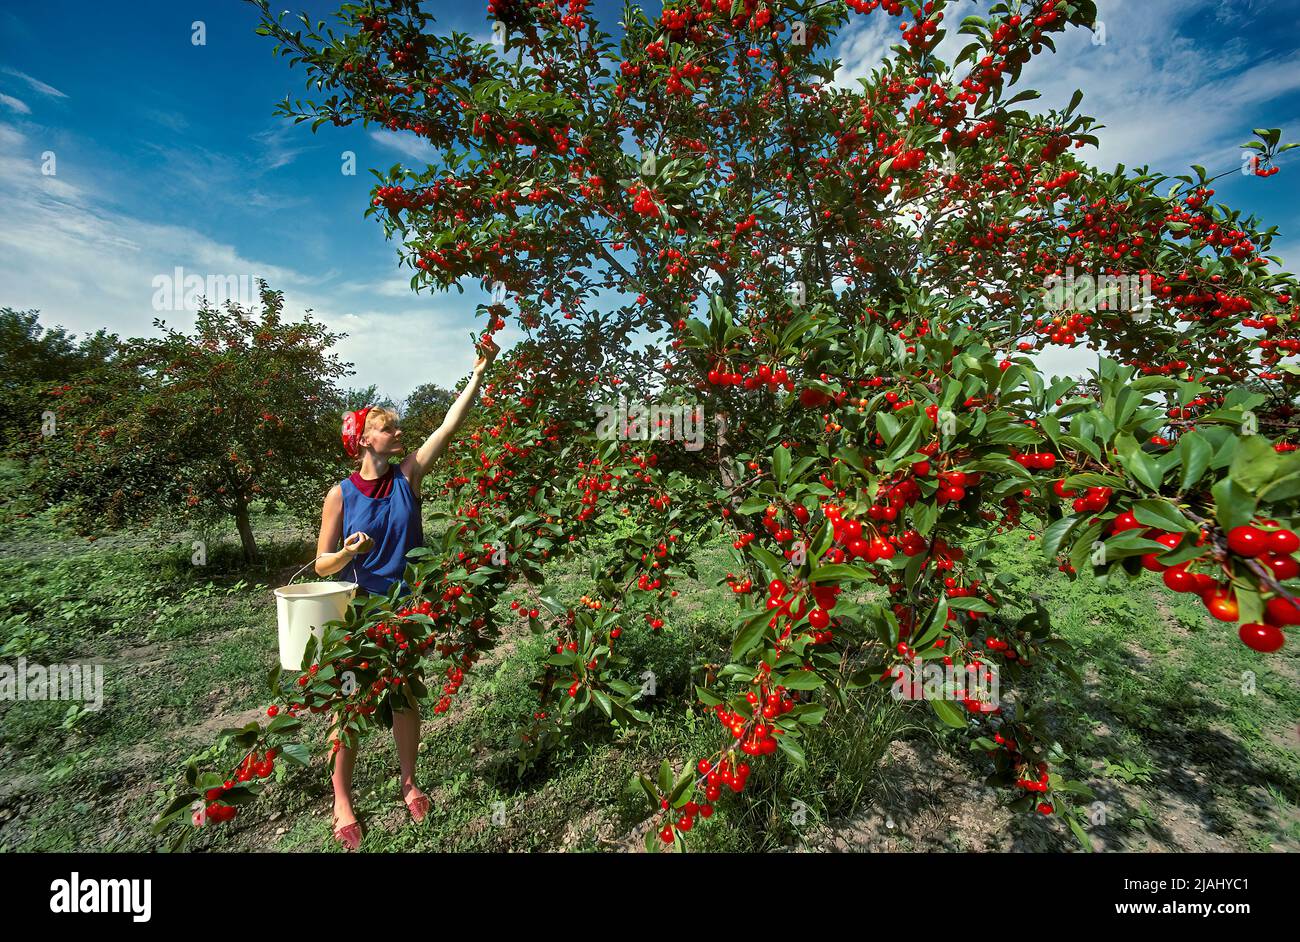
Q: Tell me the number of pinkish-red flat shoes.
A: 2